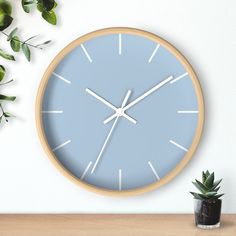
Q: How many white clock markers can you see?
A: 12